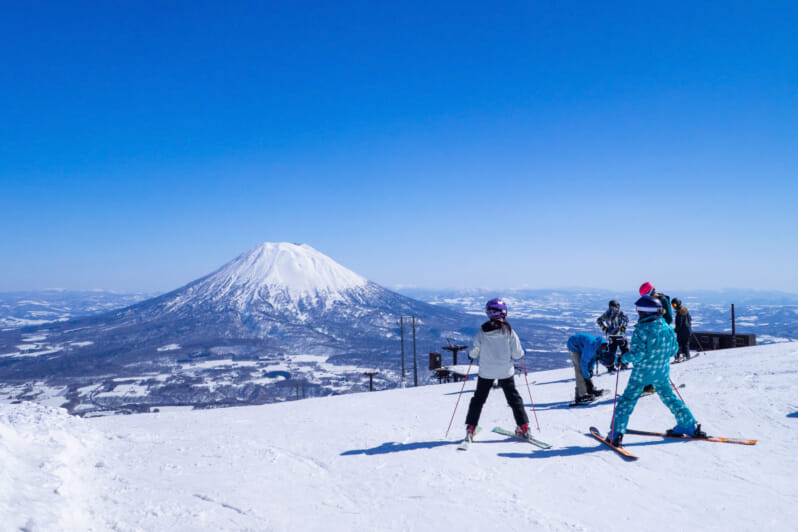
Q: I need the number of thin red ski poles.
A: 4